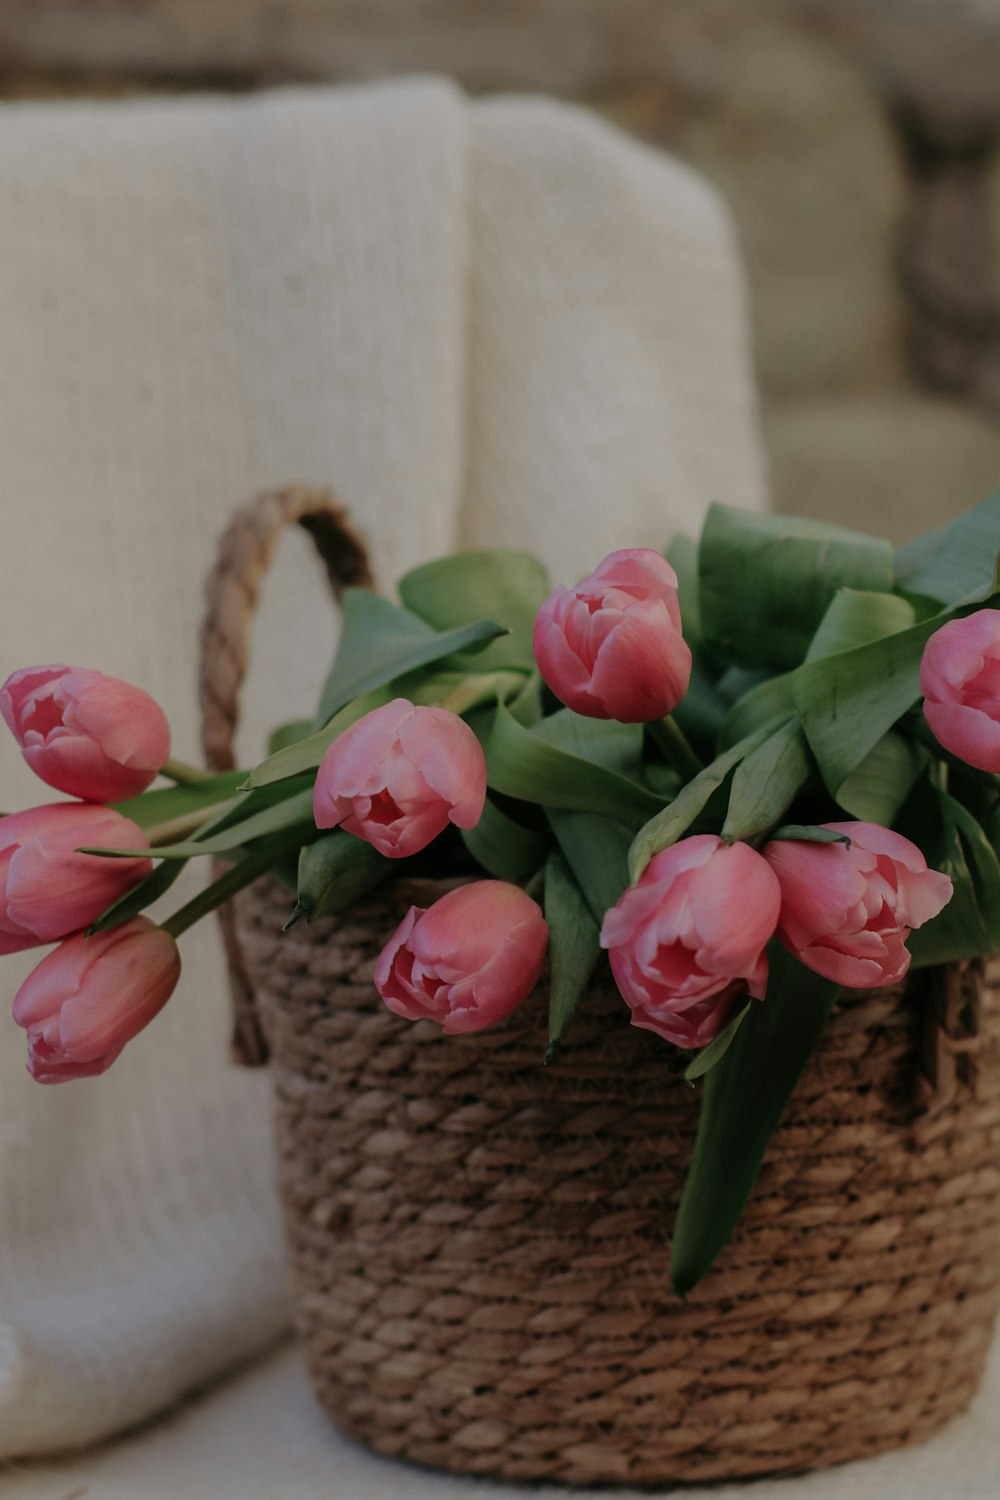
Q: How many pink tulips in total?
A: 9